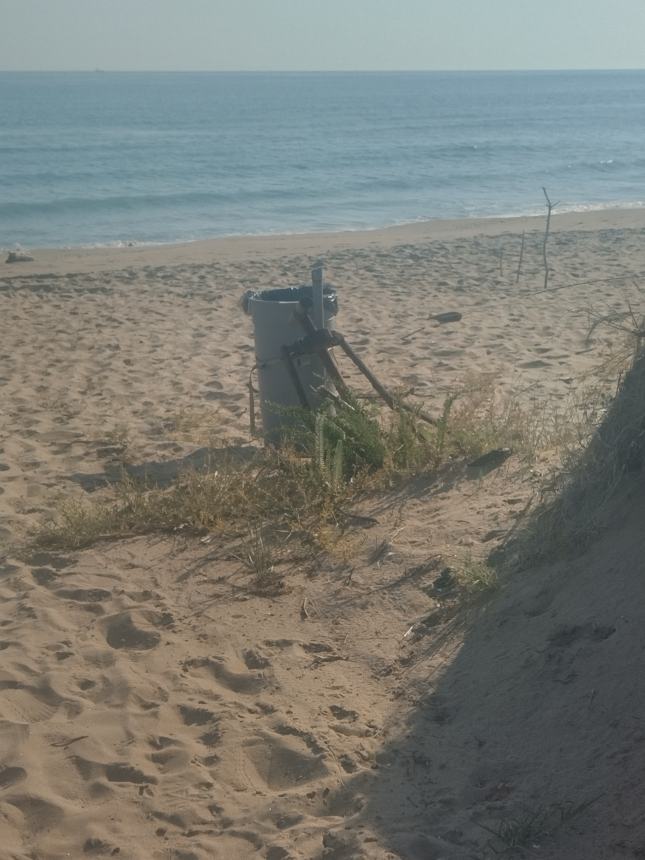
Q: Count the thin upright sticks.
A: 3